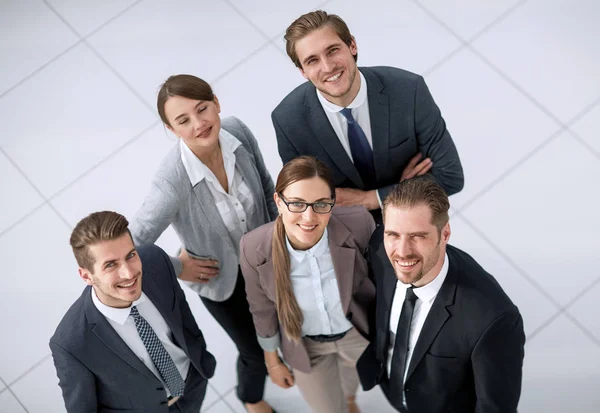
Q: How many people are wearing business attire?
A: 5